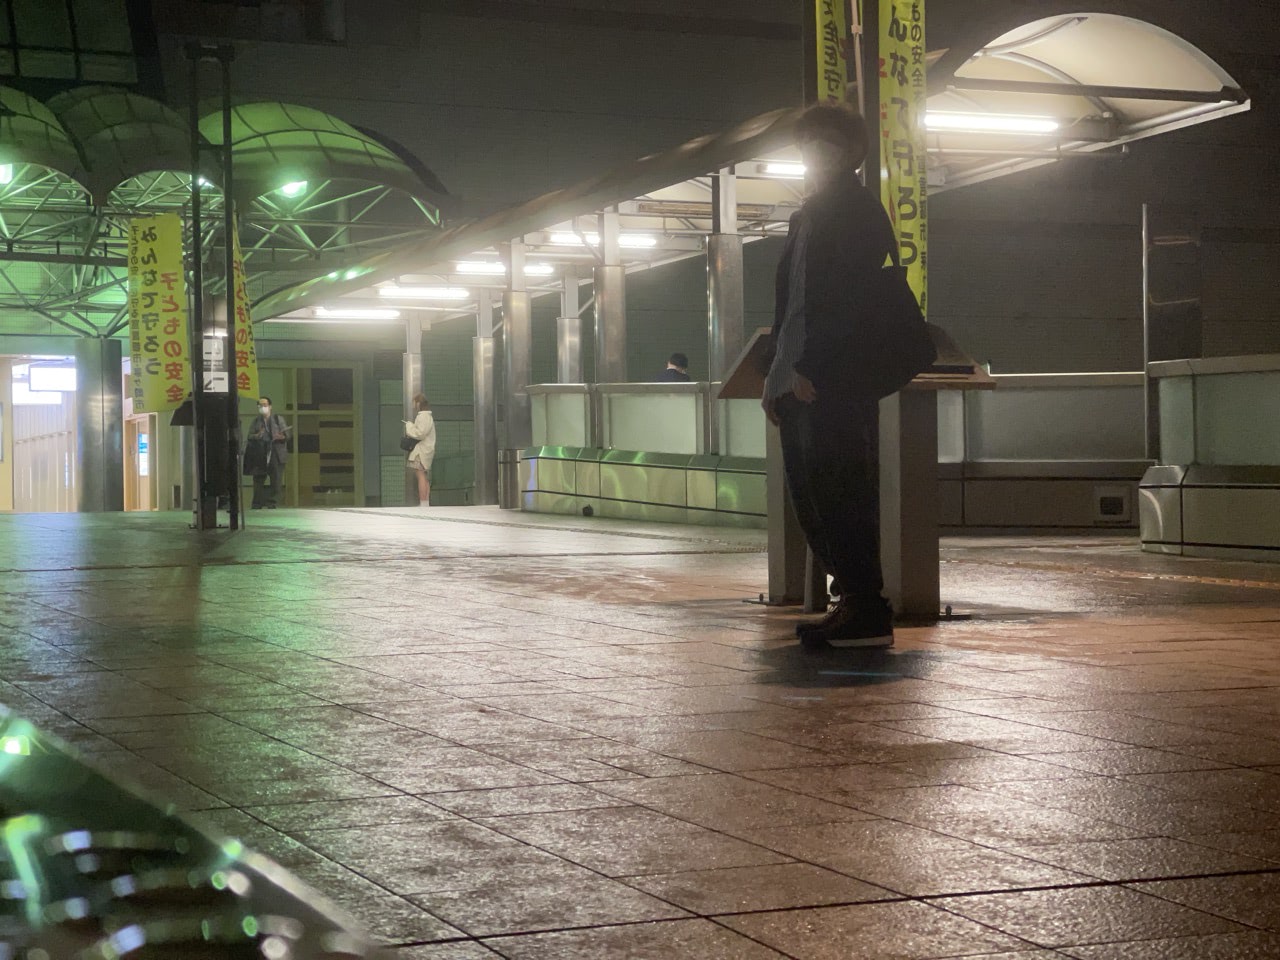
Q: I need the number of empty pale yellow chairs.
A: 0